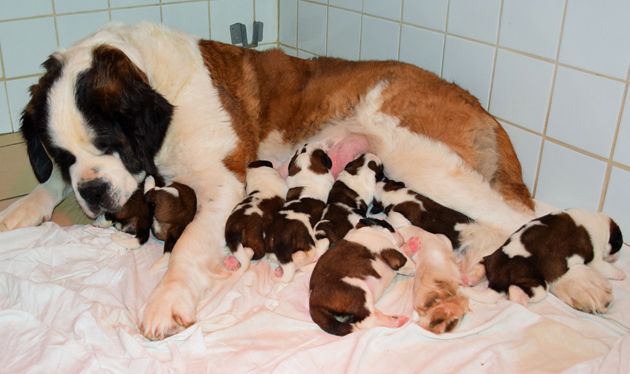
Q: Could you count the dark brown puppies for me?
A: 8